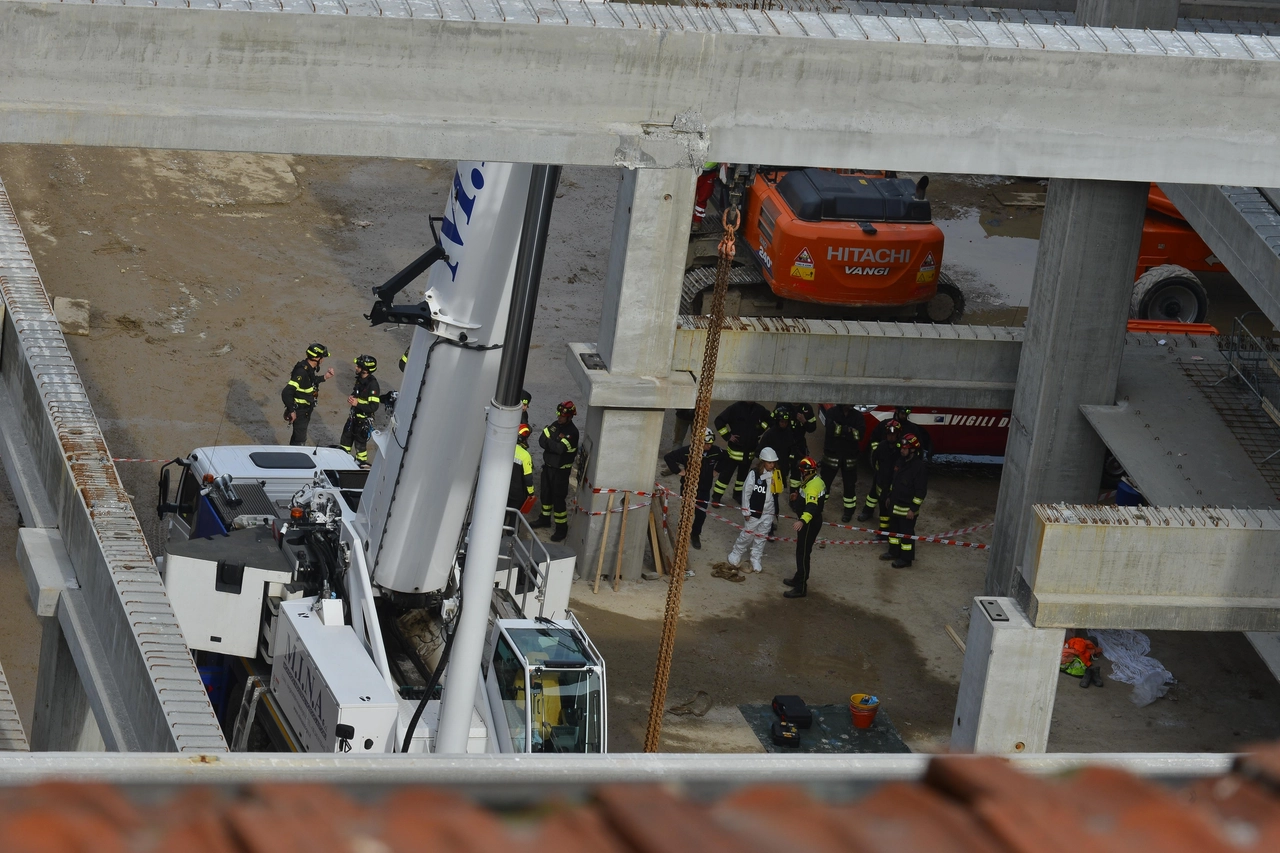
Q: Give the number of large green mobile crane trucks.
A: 0